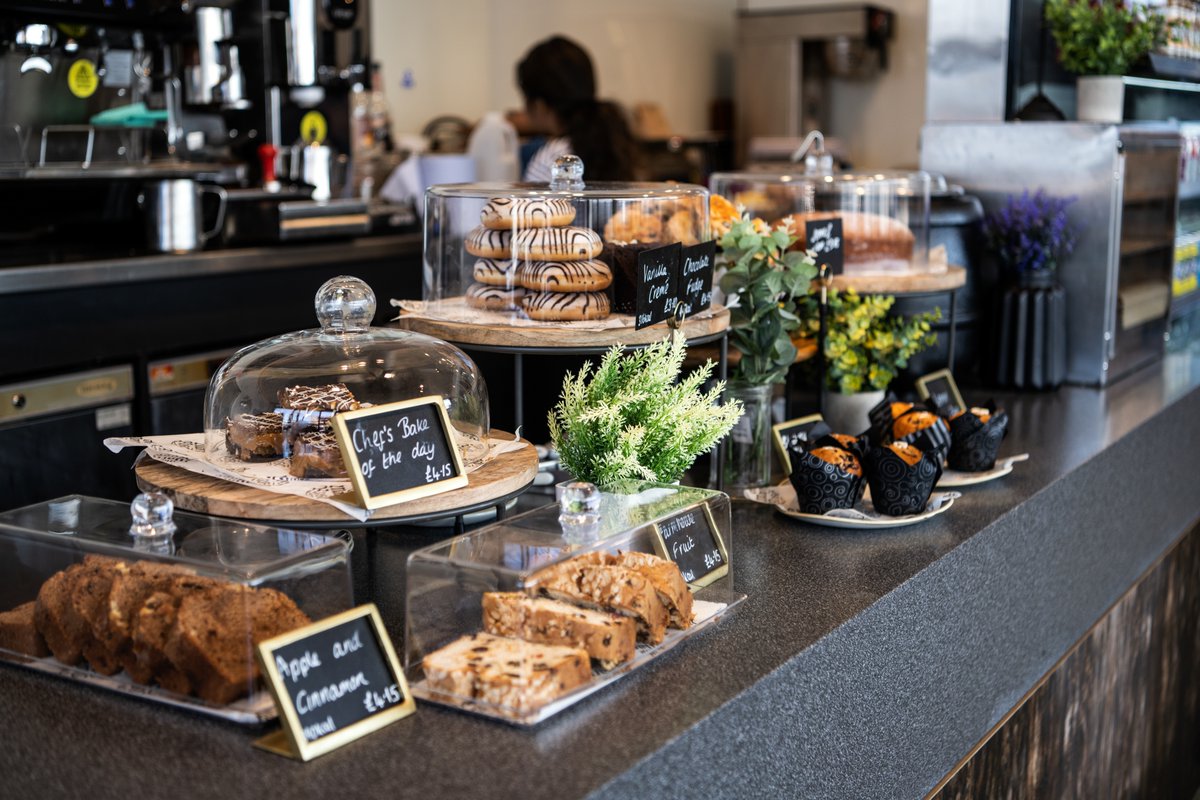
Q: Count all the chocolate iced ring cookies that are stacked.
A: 7